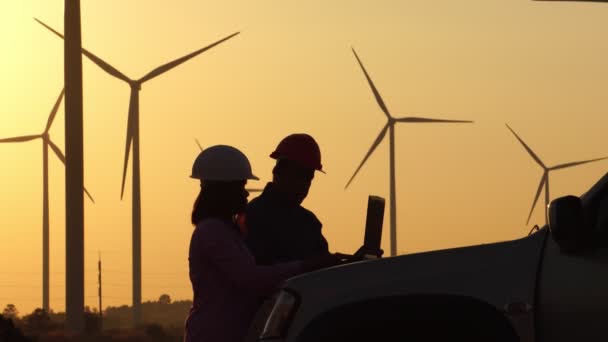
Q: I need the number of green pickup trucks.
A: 0